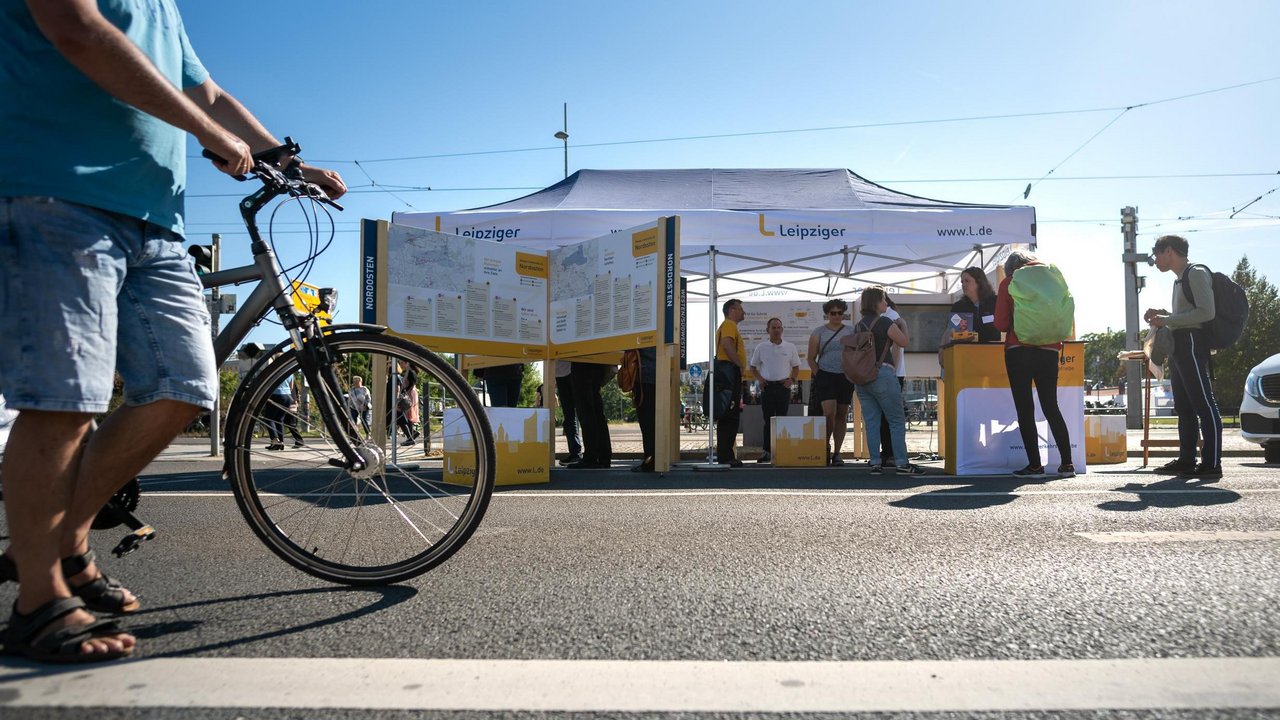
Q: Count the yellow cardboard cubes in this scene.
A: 3